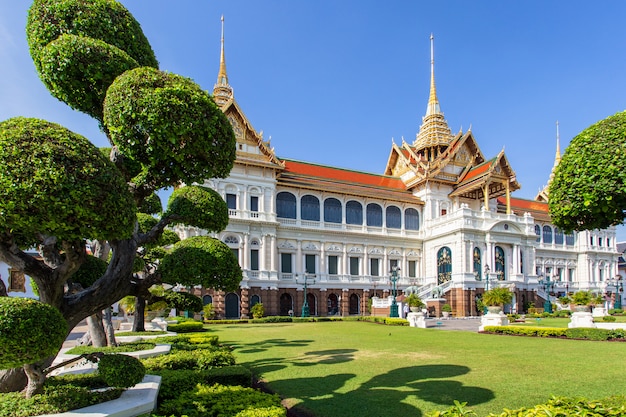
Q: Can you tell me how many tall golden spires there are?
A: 3